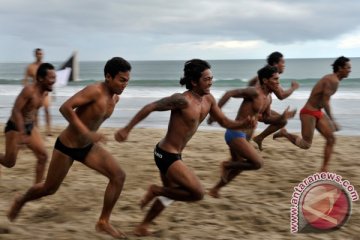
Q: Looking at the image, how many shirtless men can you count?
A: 7